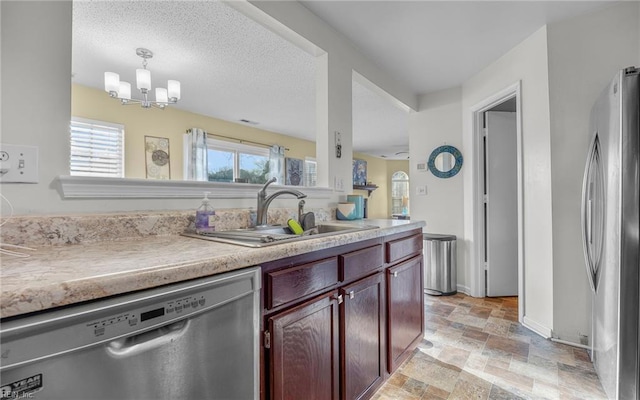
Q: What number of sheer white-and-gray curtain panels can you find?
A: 2